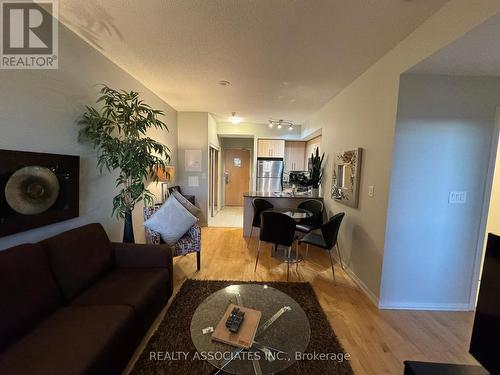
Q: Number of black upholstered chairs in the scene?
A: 4